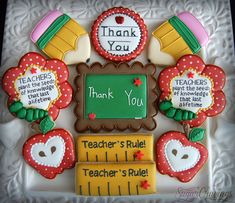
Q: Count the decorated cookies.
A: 10